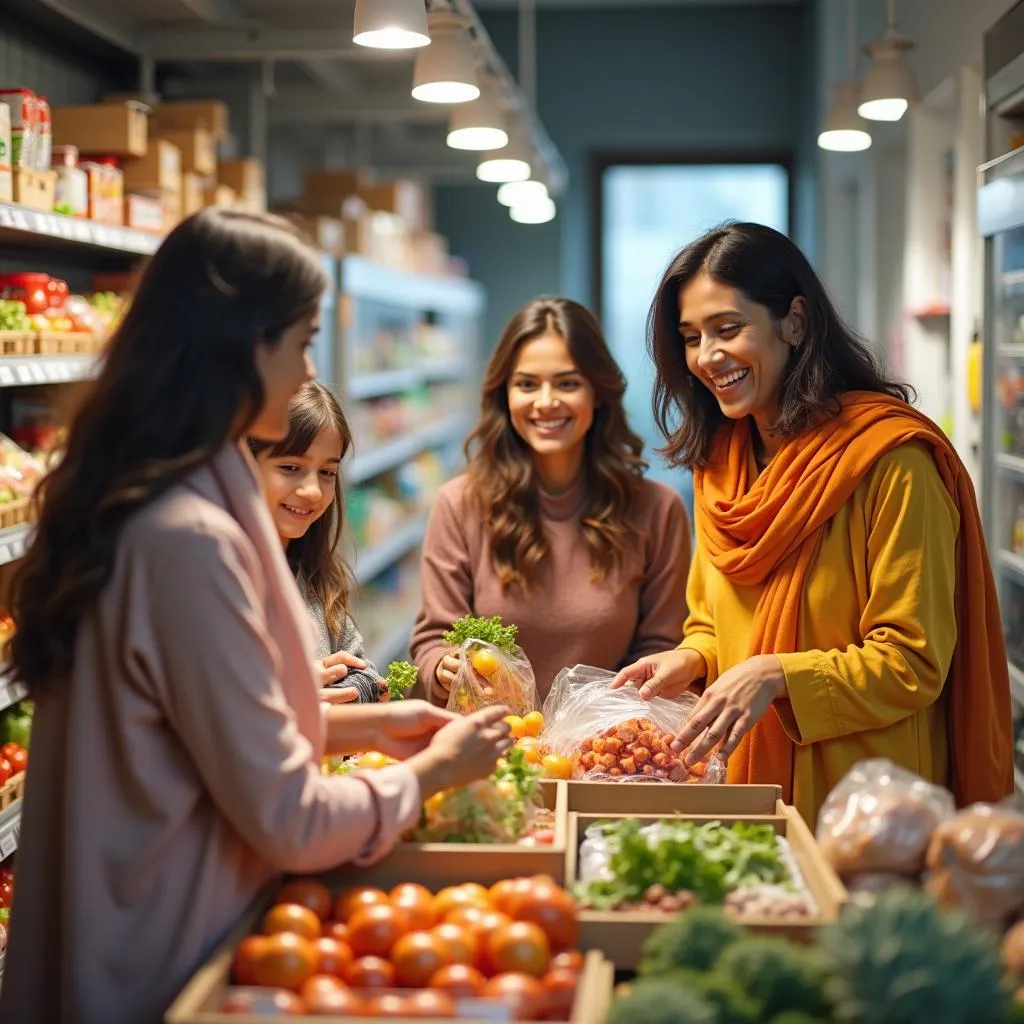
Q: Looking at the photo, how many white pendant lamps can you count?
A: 8